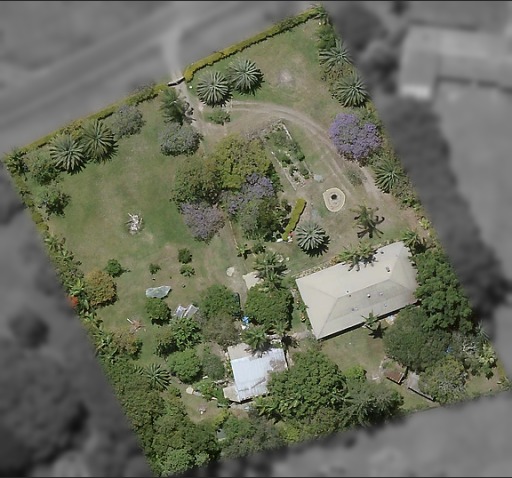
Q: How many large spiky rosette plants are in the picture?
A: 9